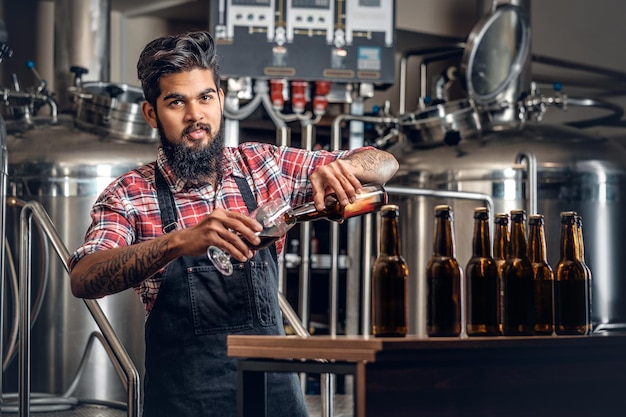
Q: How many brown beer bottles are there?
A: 9